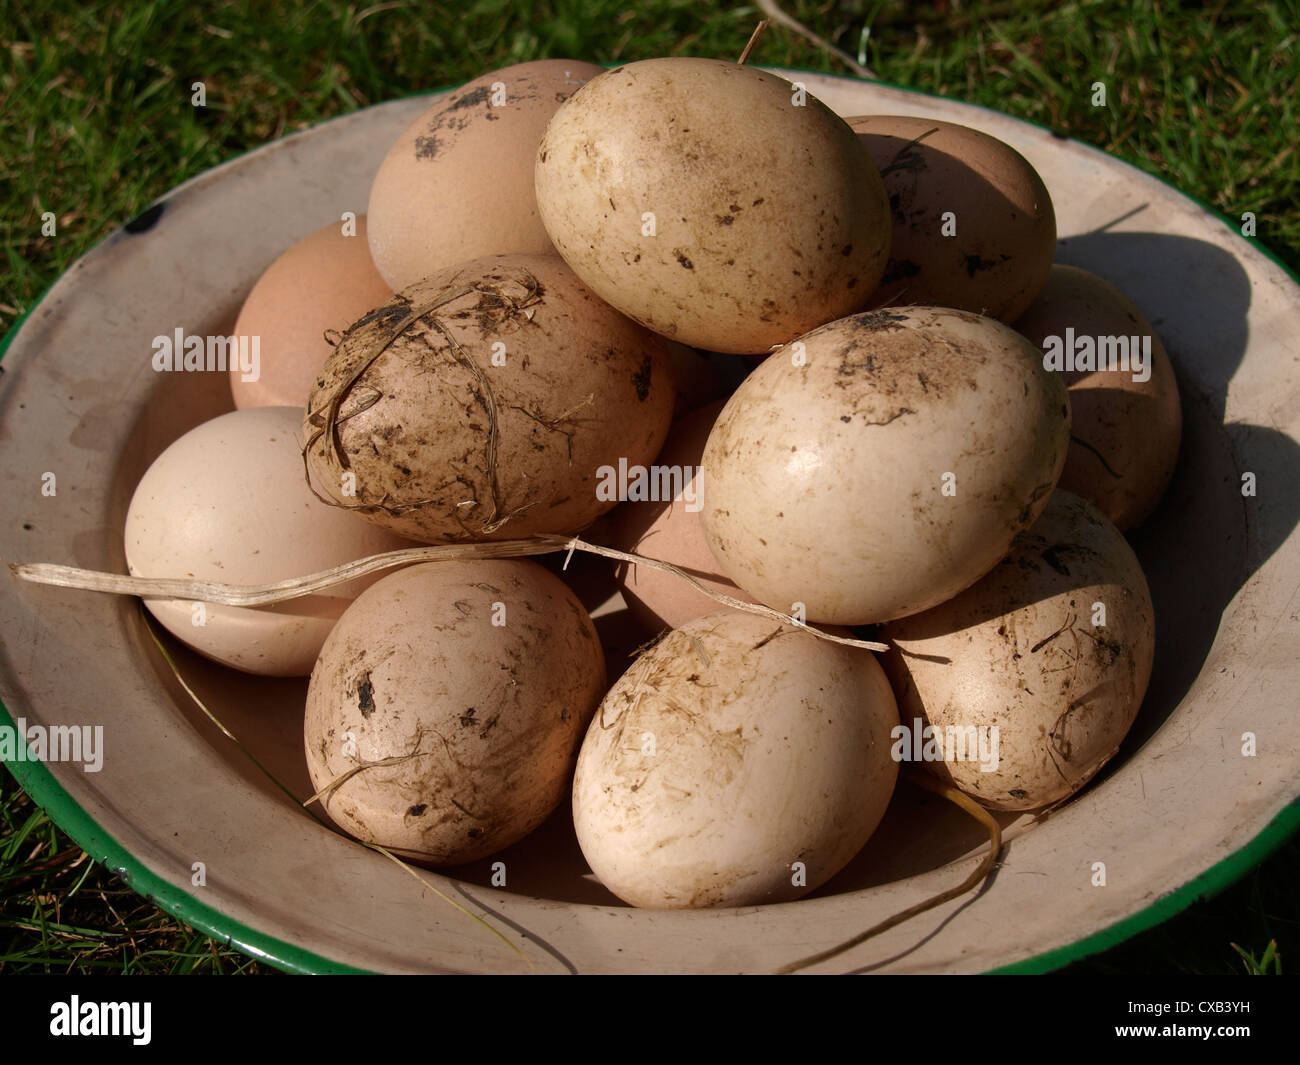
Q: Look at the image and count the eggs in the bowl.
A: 12